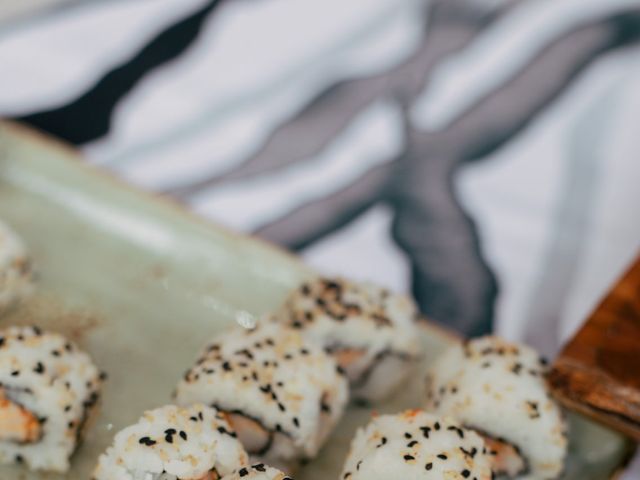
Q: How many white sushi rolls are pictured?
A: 8